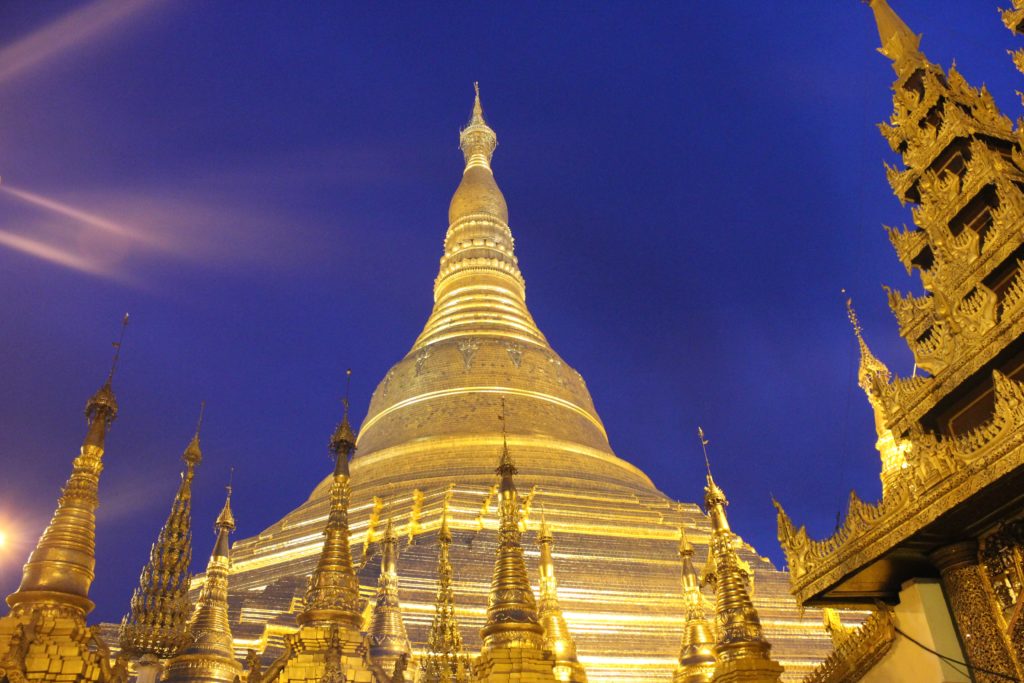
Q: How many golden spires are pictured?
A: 13